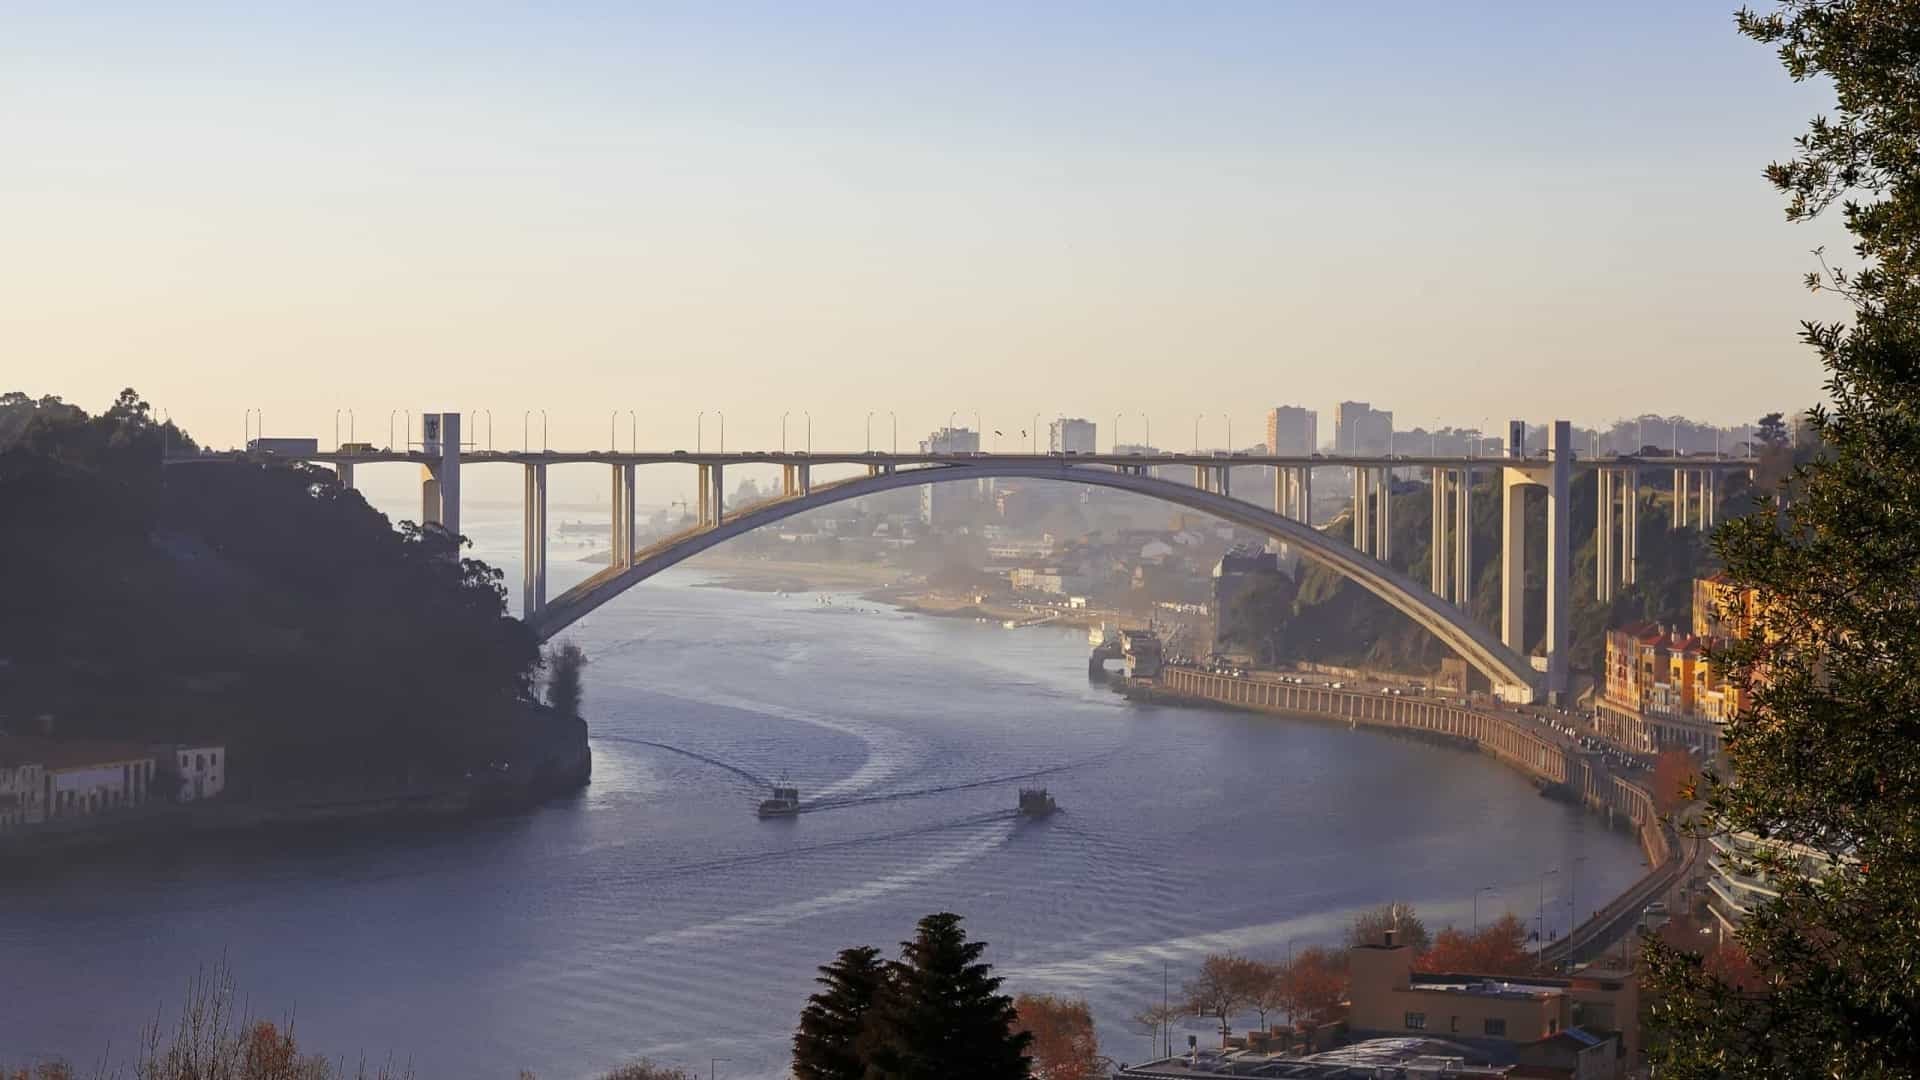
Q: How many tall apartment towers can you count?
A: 4